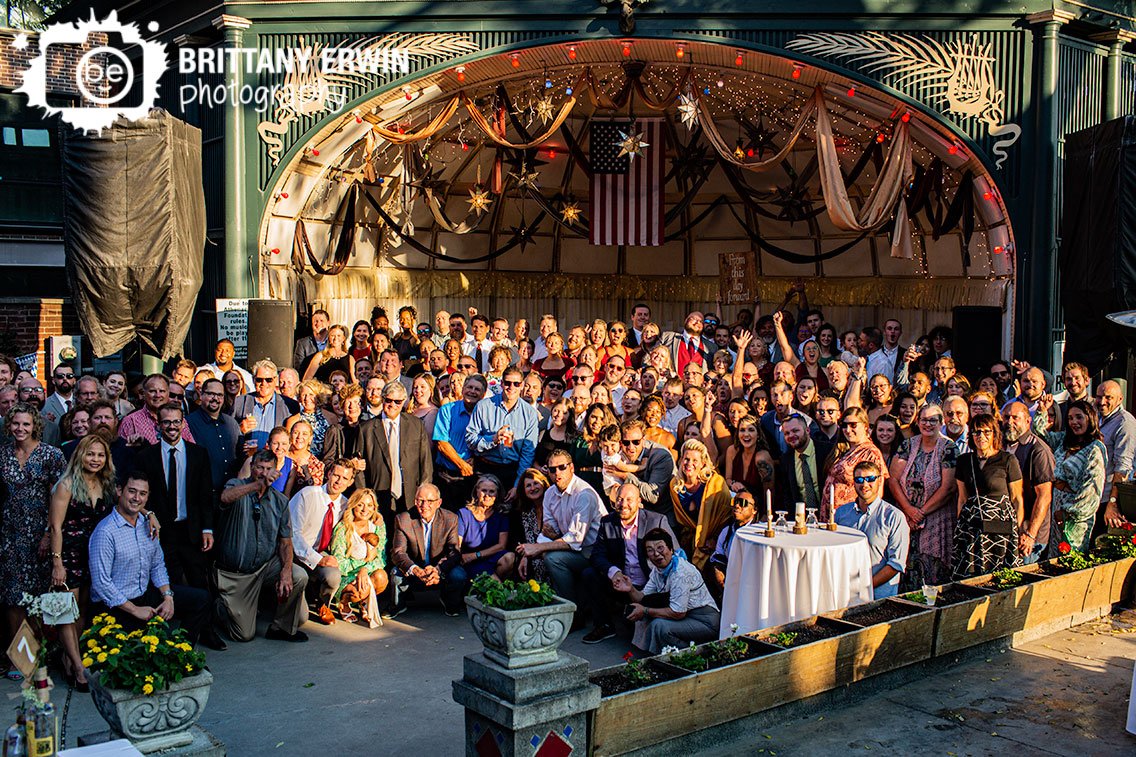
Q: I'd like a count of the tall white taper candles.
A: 2